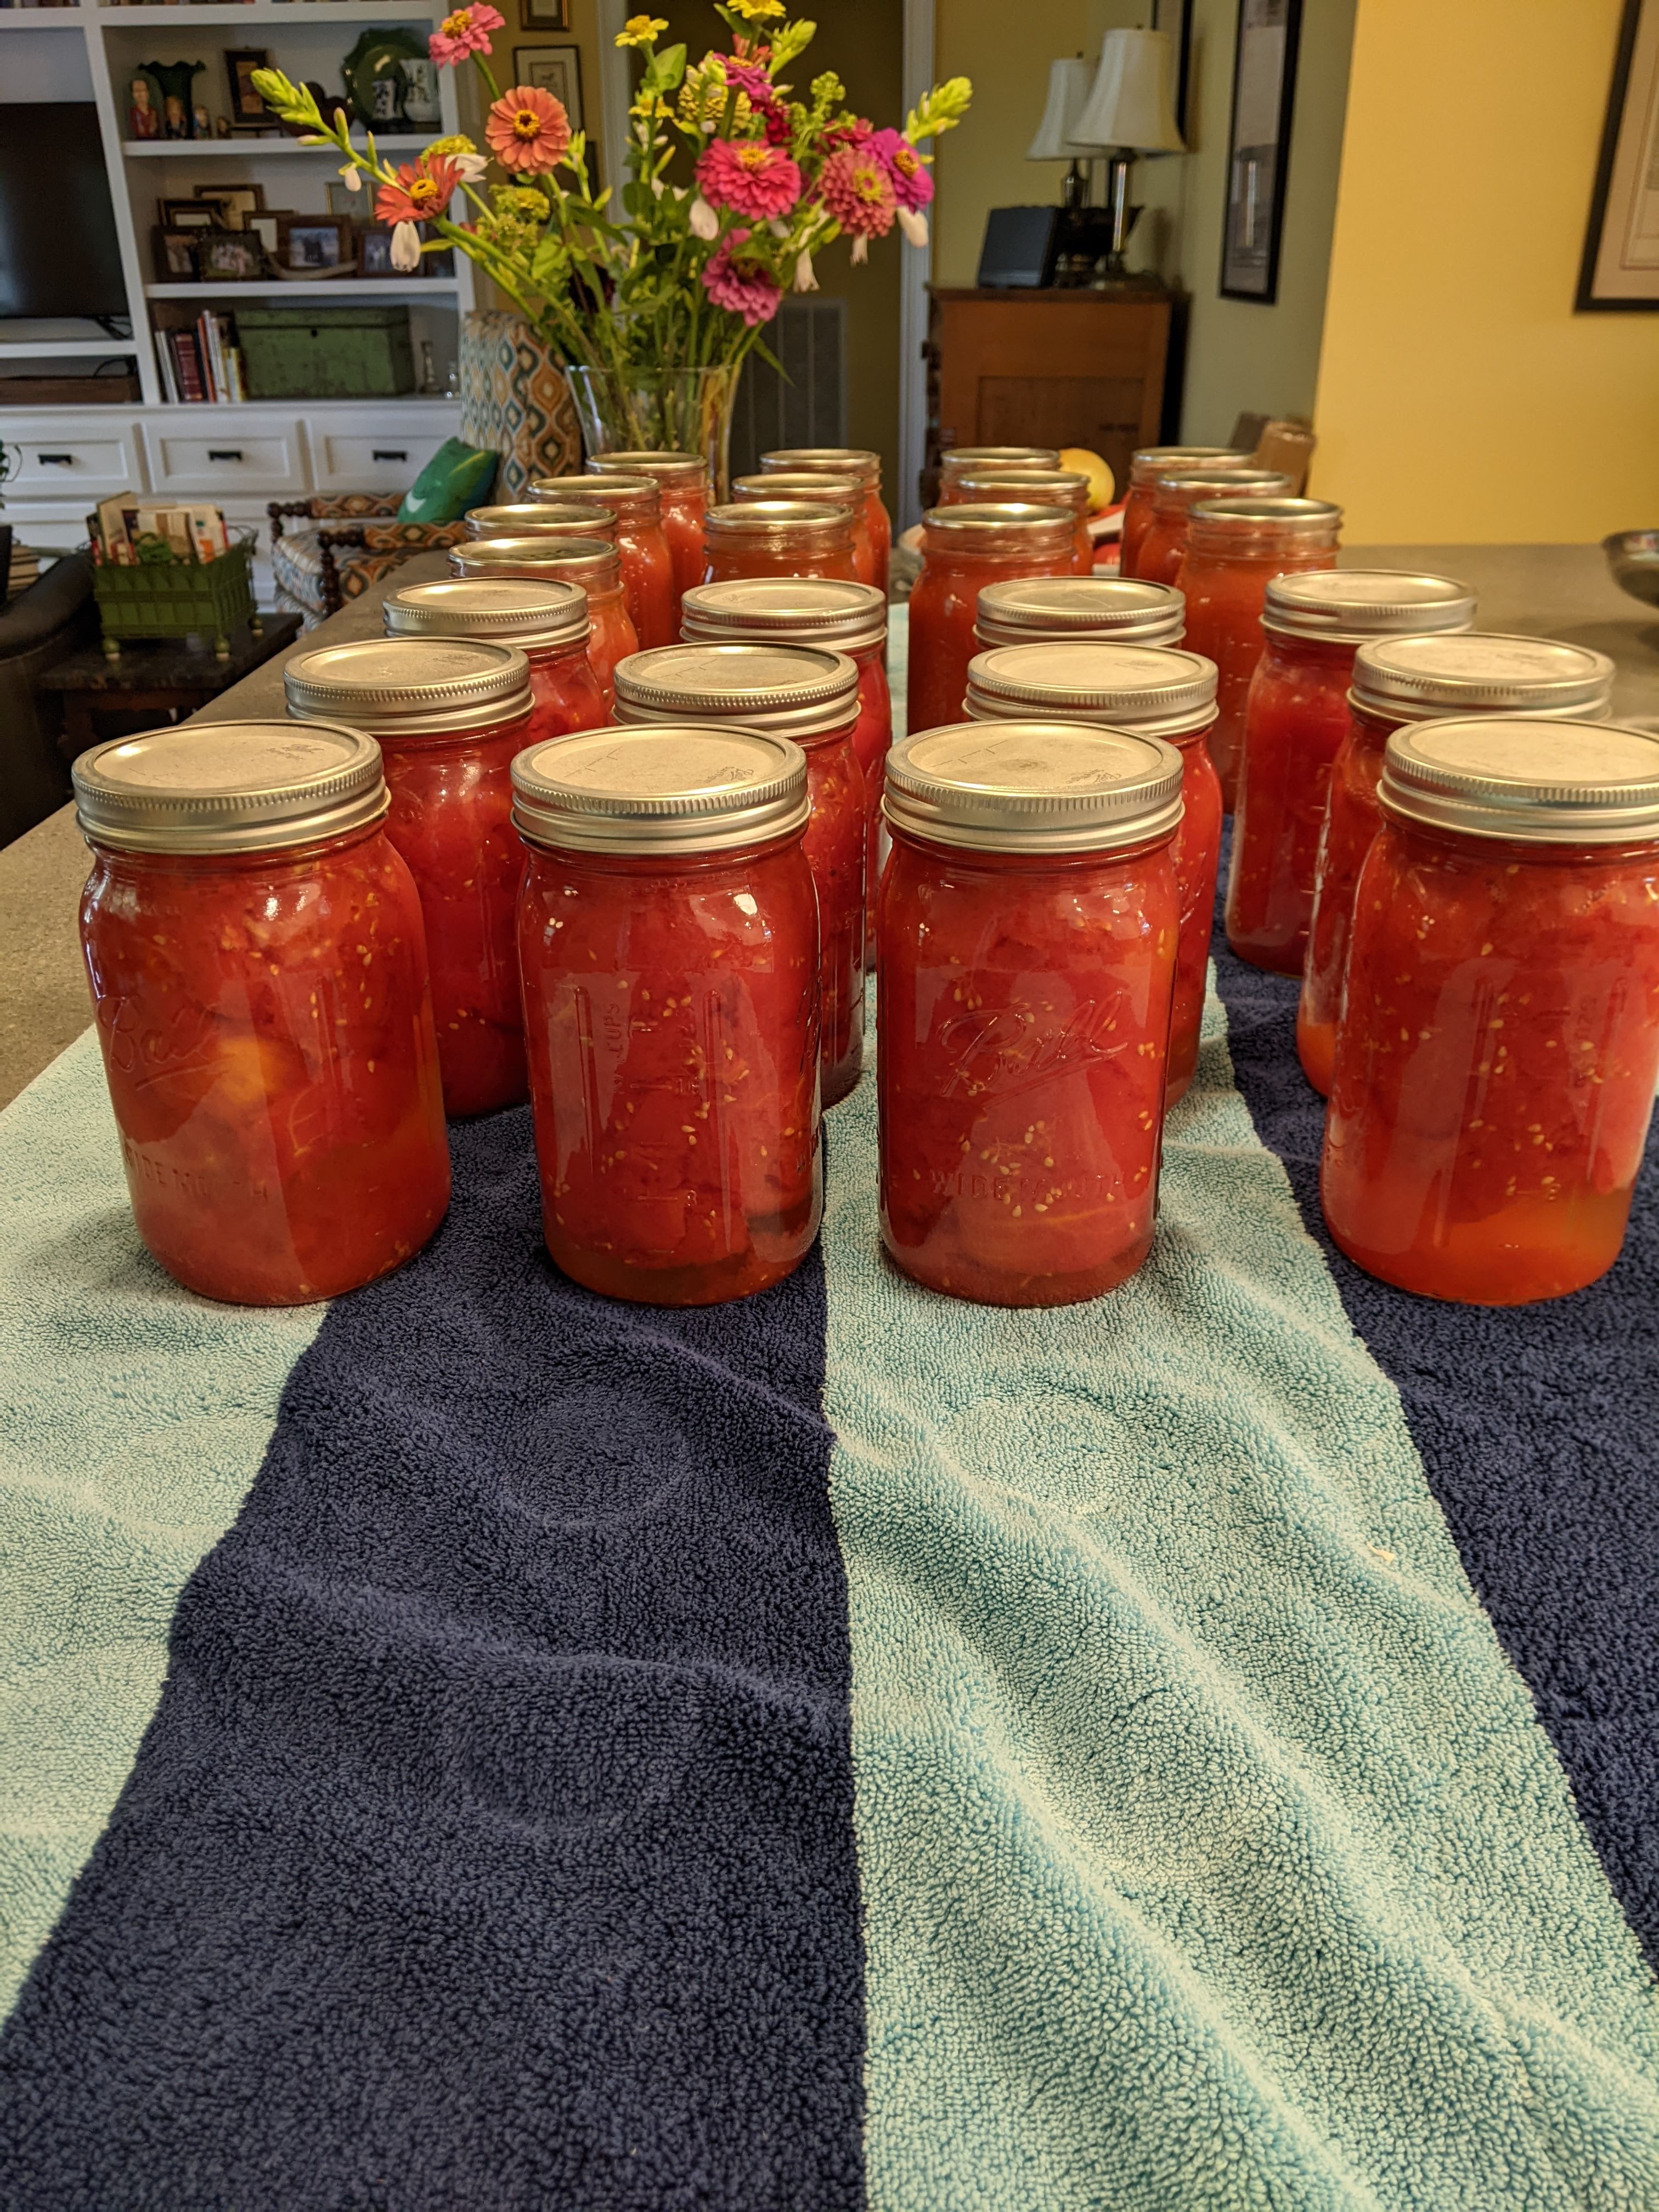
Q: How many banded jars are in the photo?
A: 12